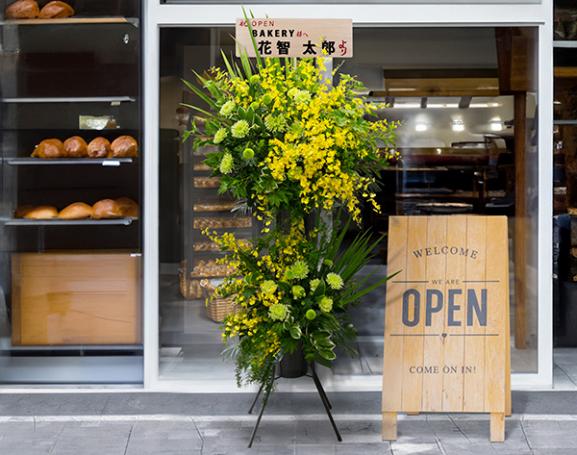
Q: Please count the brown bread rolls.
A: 10